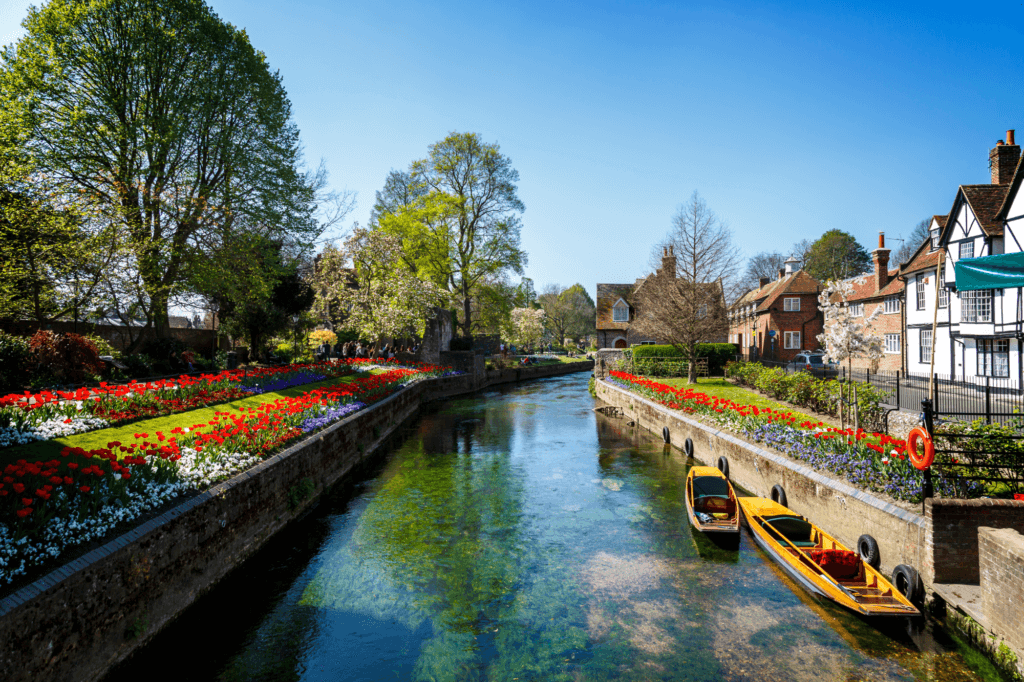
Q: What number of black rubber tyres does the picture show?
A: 6